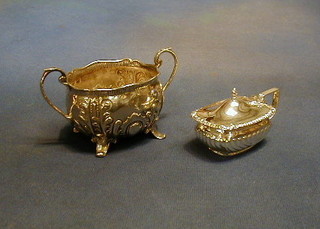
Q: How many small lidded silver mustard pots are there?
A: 1